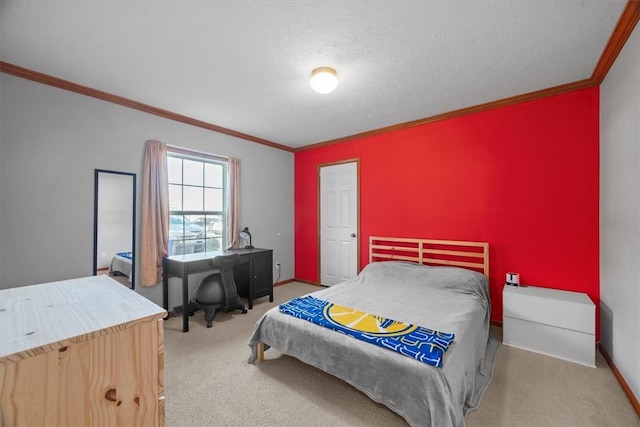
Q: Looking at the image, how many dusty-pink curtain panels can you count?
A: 2